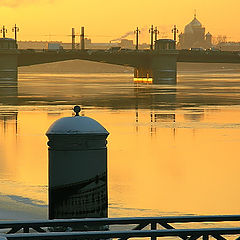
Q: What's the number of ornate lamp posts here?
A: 6